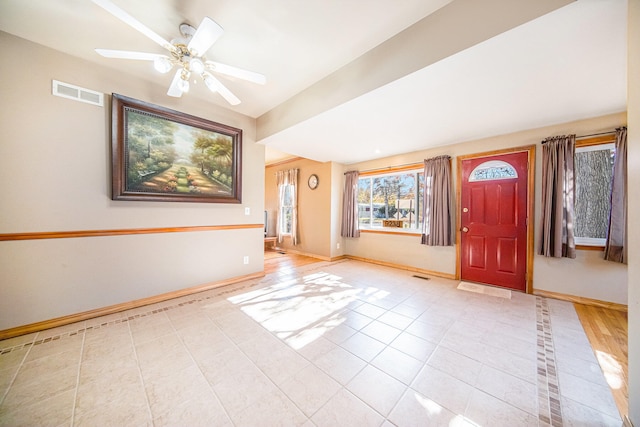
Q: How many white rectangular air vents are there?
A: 1